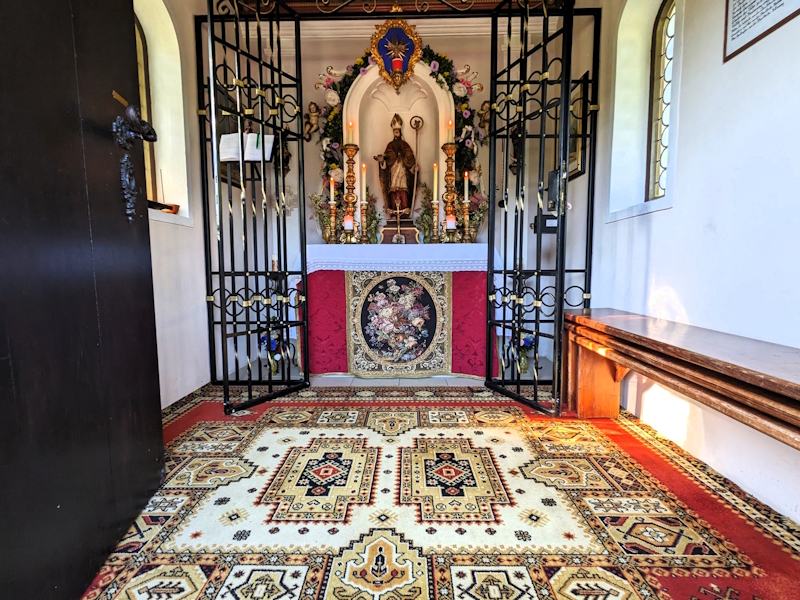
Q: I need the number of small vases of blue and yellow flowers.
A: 2